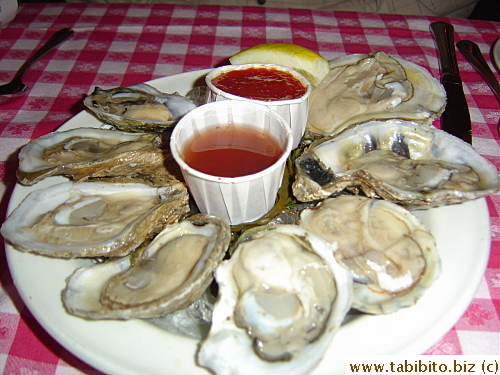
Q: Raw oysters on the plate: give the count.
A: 8